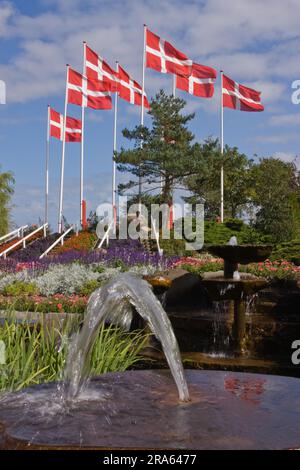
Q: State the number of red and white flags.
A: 7